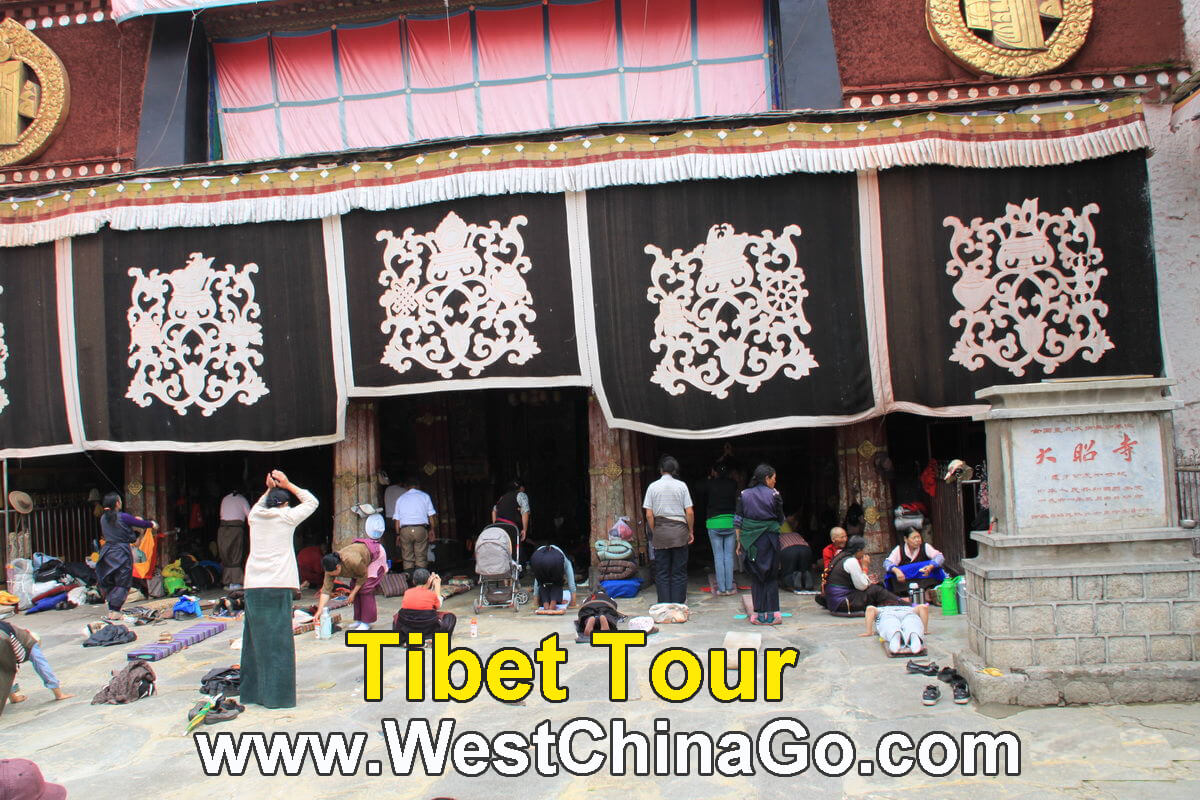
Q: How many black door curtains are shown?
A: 5